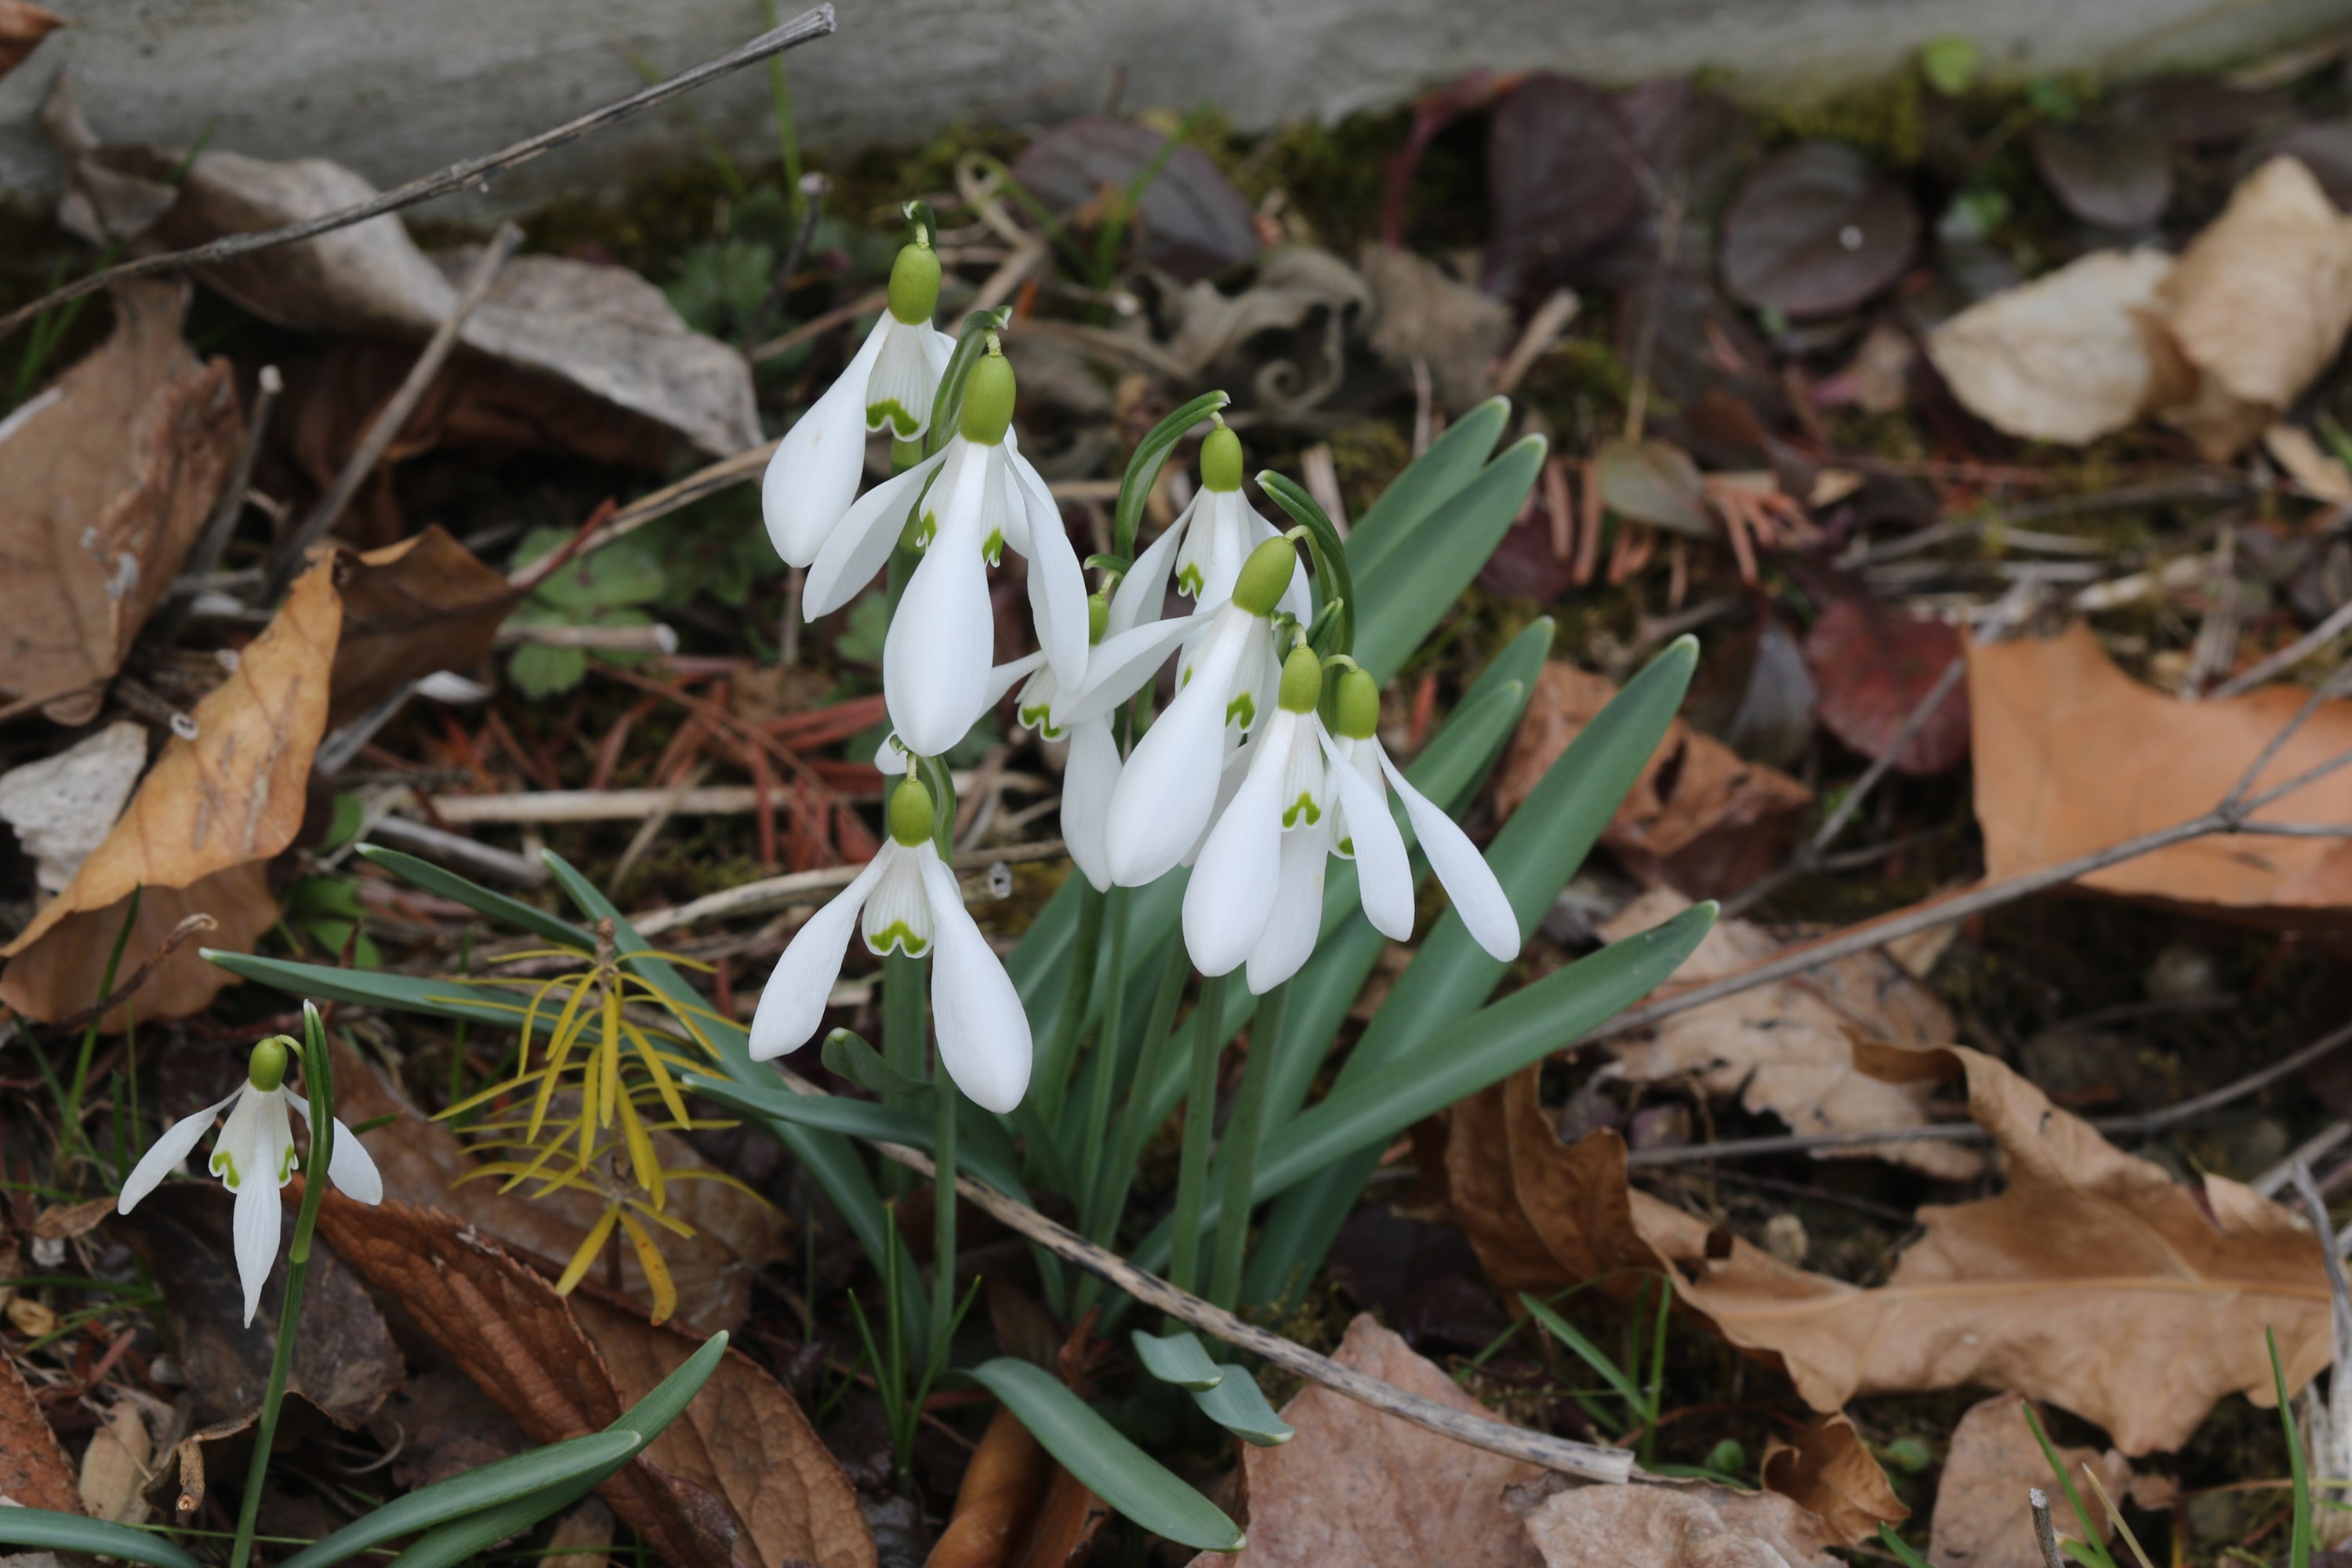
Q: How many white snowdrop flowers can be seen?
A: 9